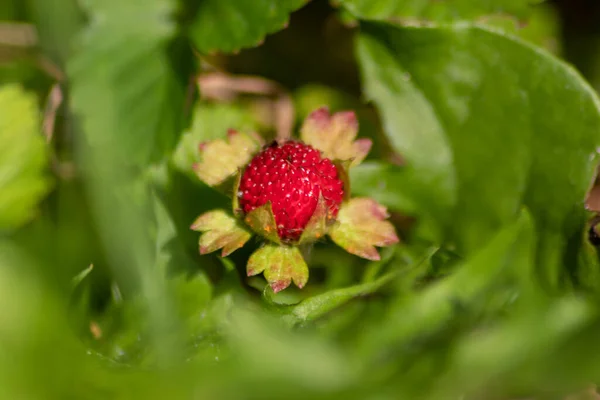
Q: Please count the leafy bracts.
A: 5